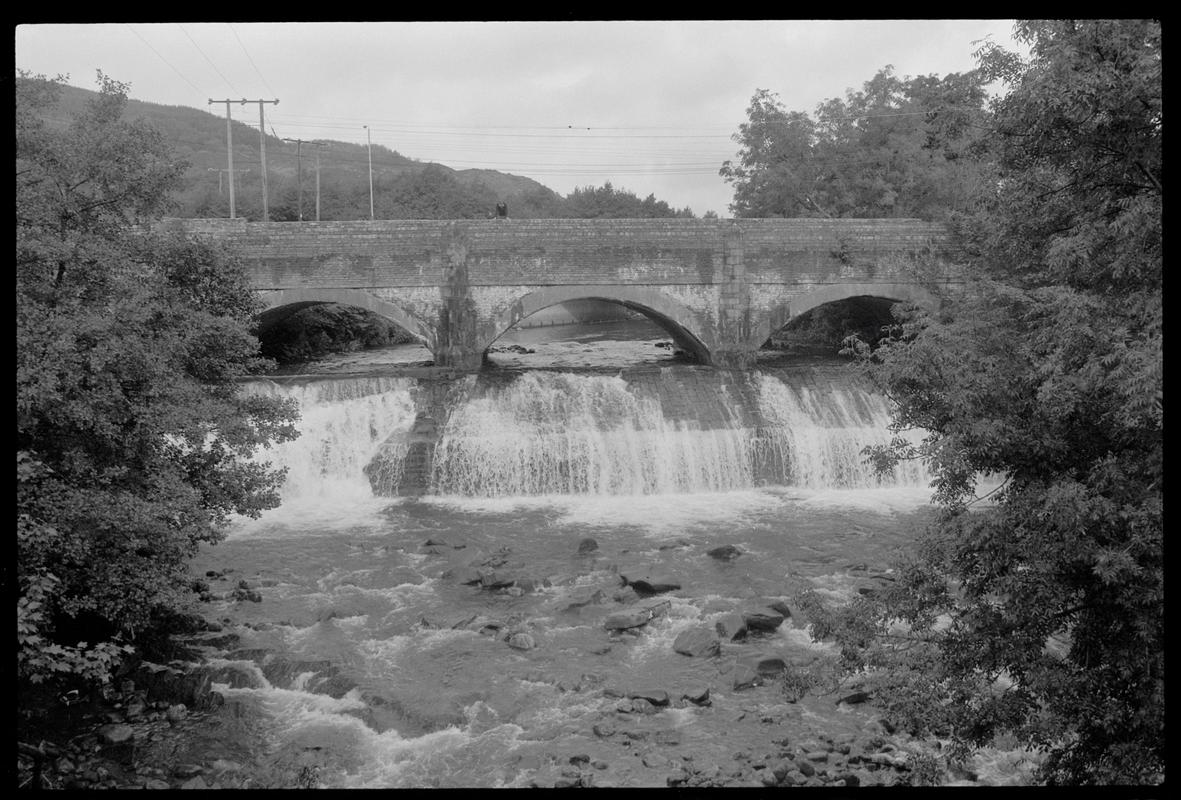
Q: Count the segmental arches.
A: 3